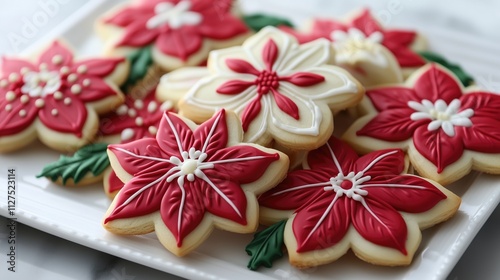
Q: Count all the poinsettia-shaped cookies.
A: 8